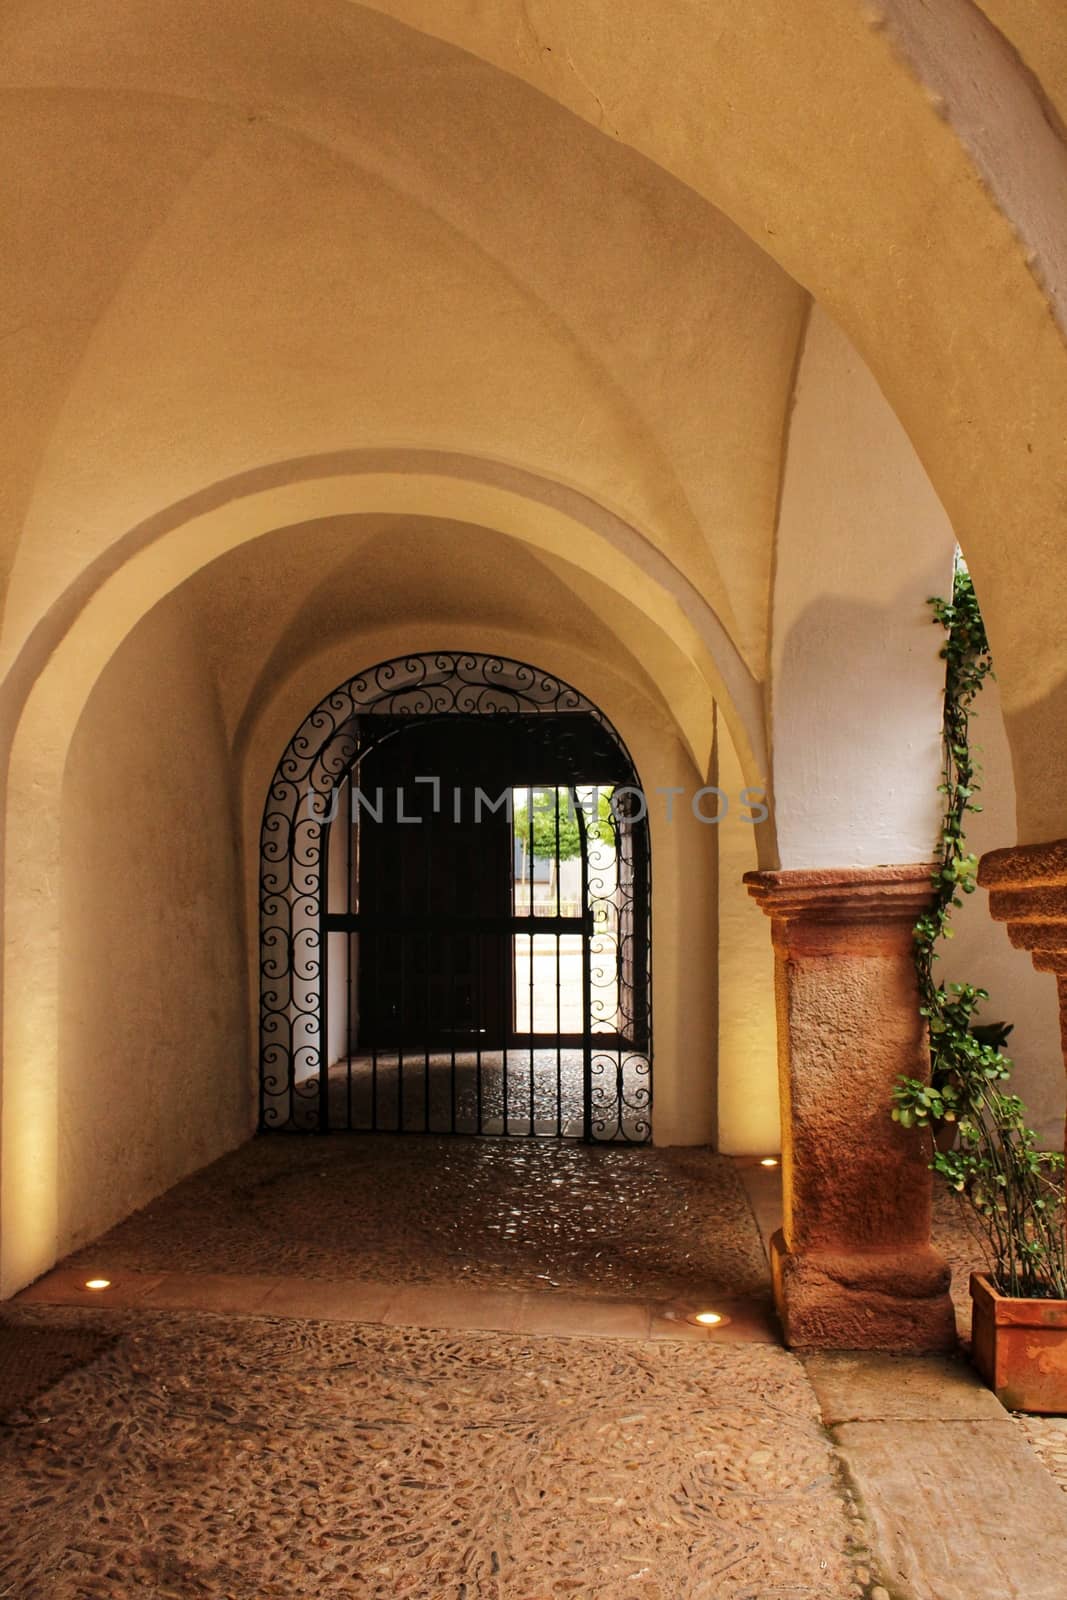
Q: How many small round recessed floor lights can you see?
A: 3